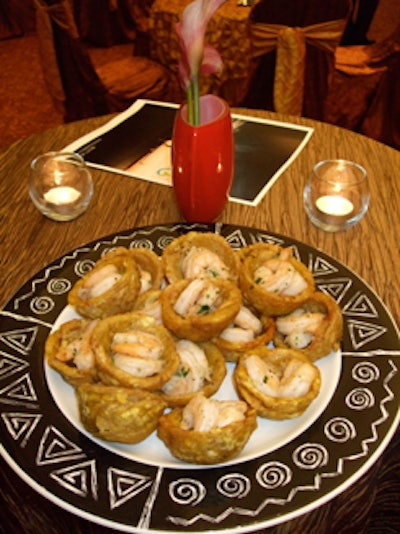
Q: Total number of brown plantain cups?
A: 14